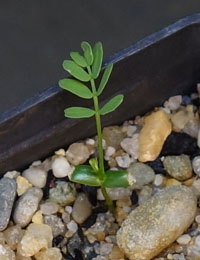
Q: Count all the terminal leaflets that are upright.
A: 2